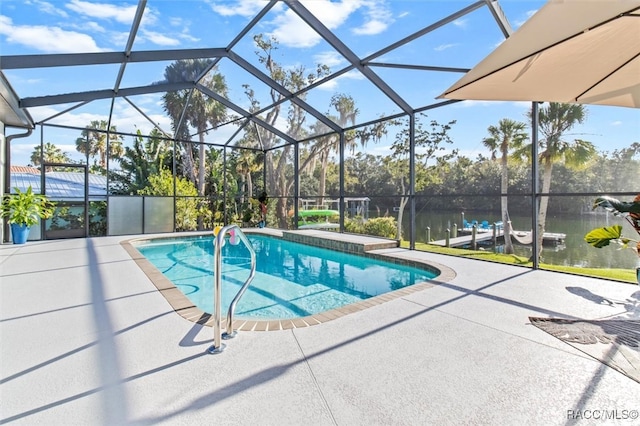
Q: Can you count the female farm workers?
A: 0